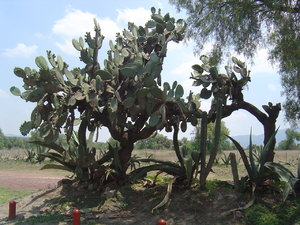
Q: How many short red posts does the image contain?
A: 3